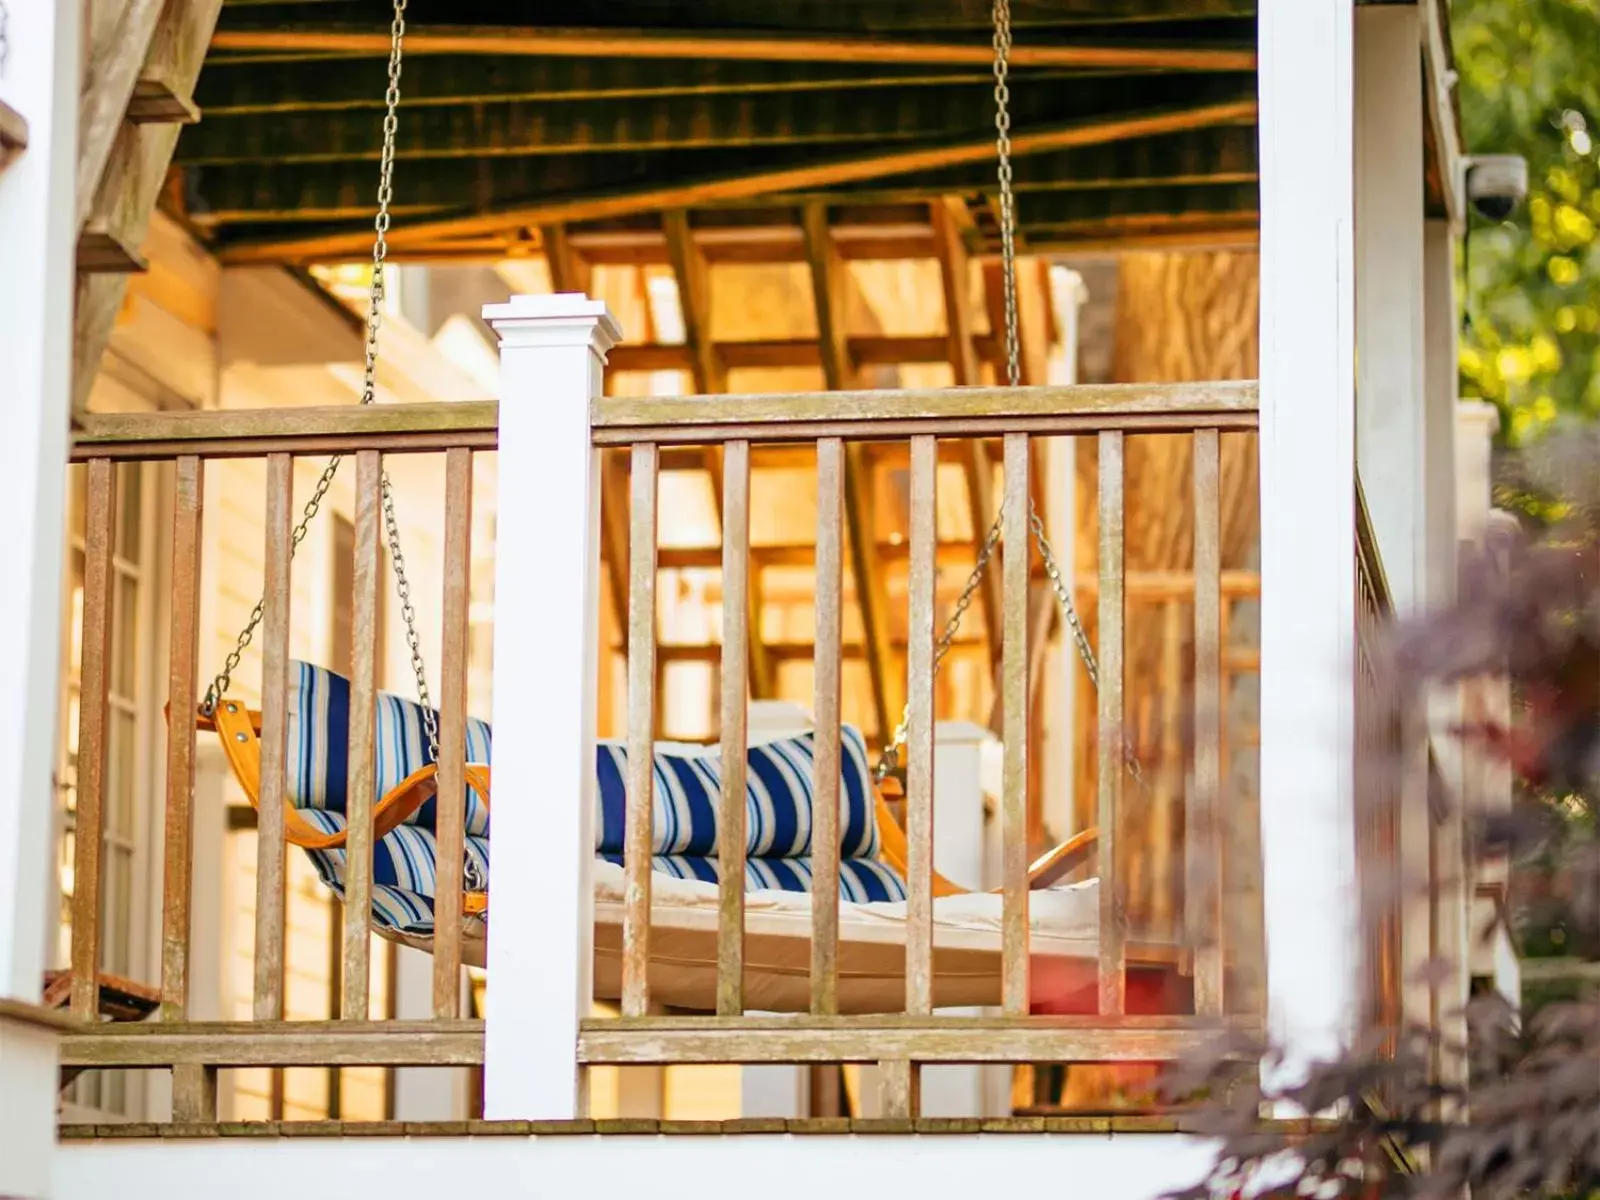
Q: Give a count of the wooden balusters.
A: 12